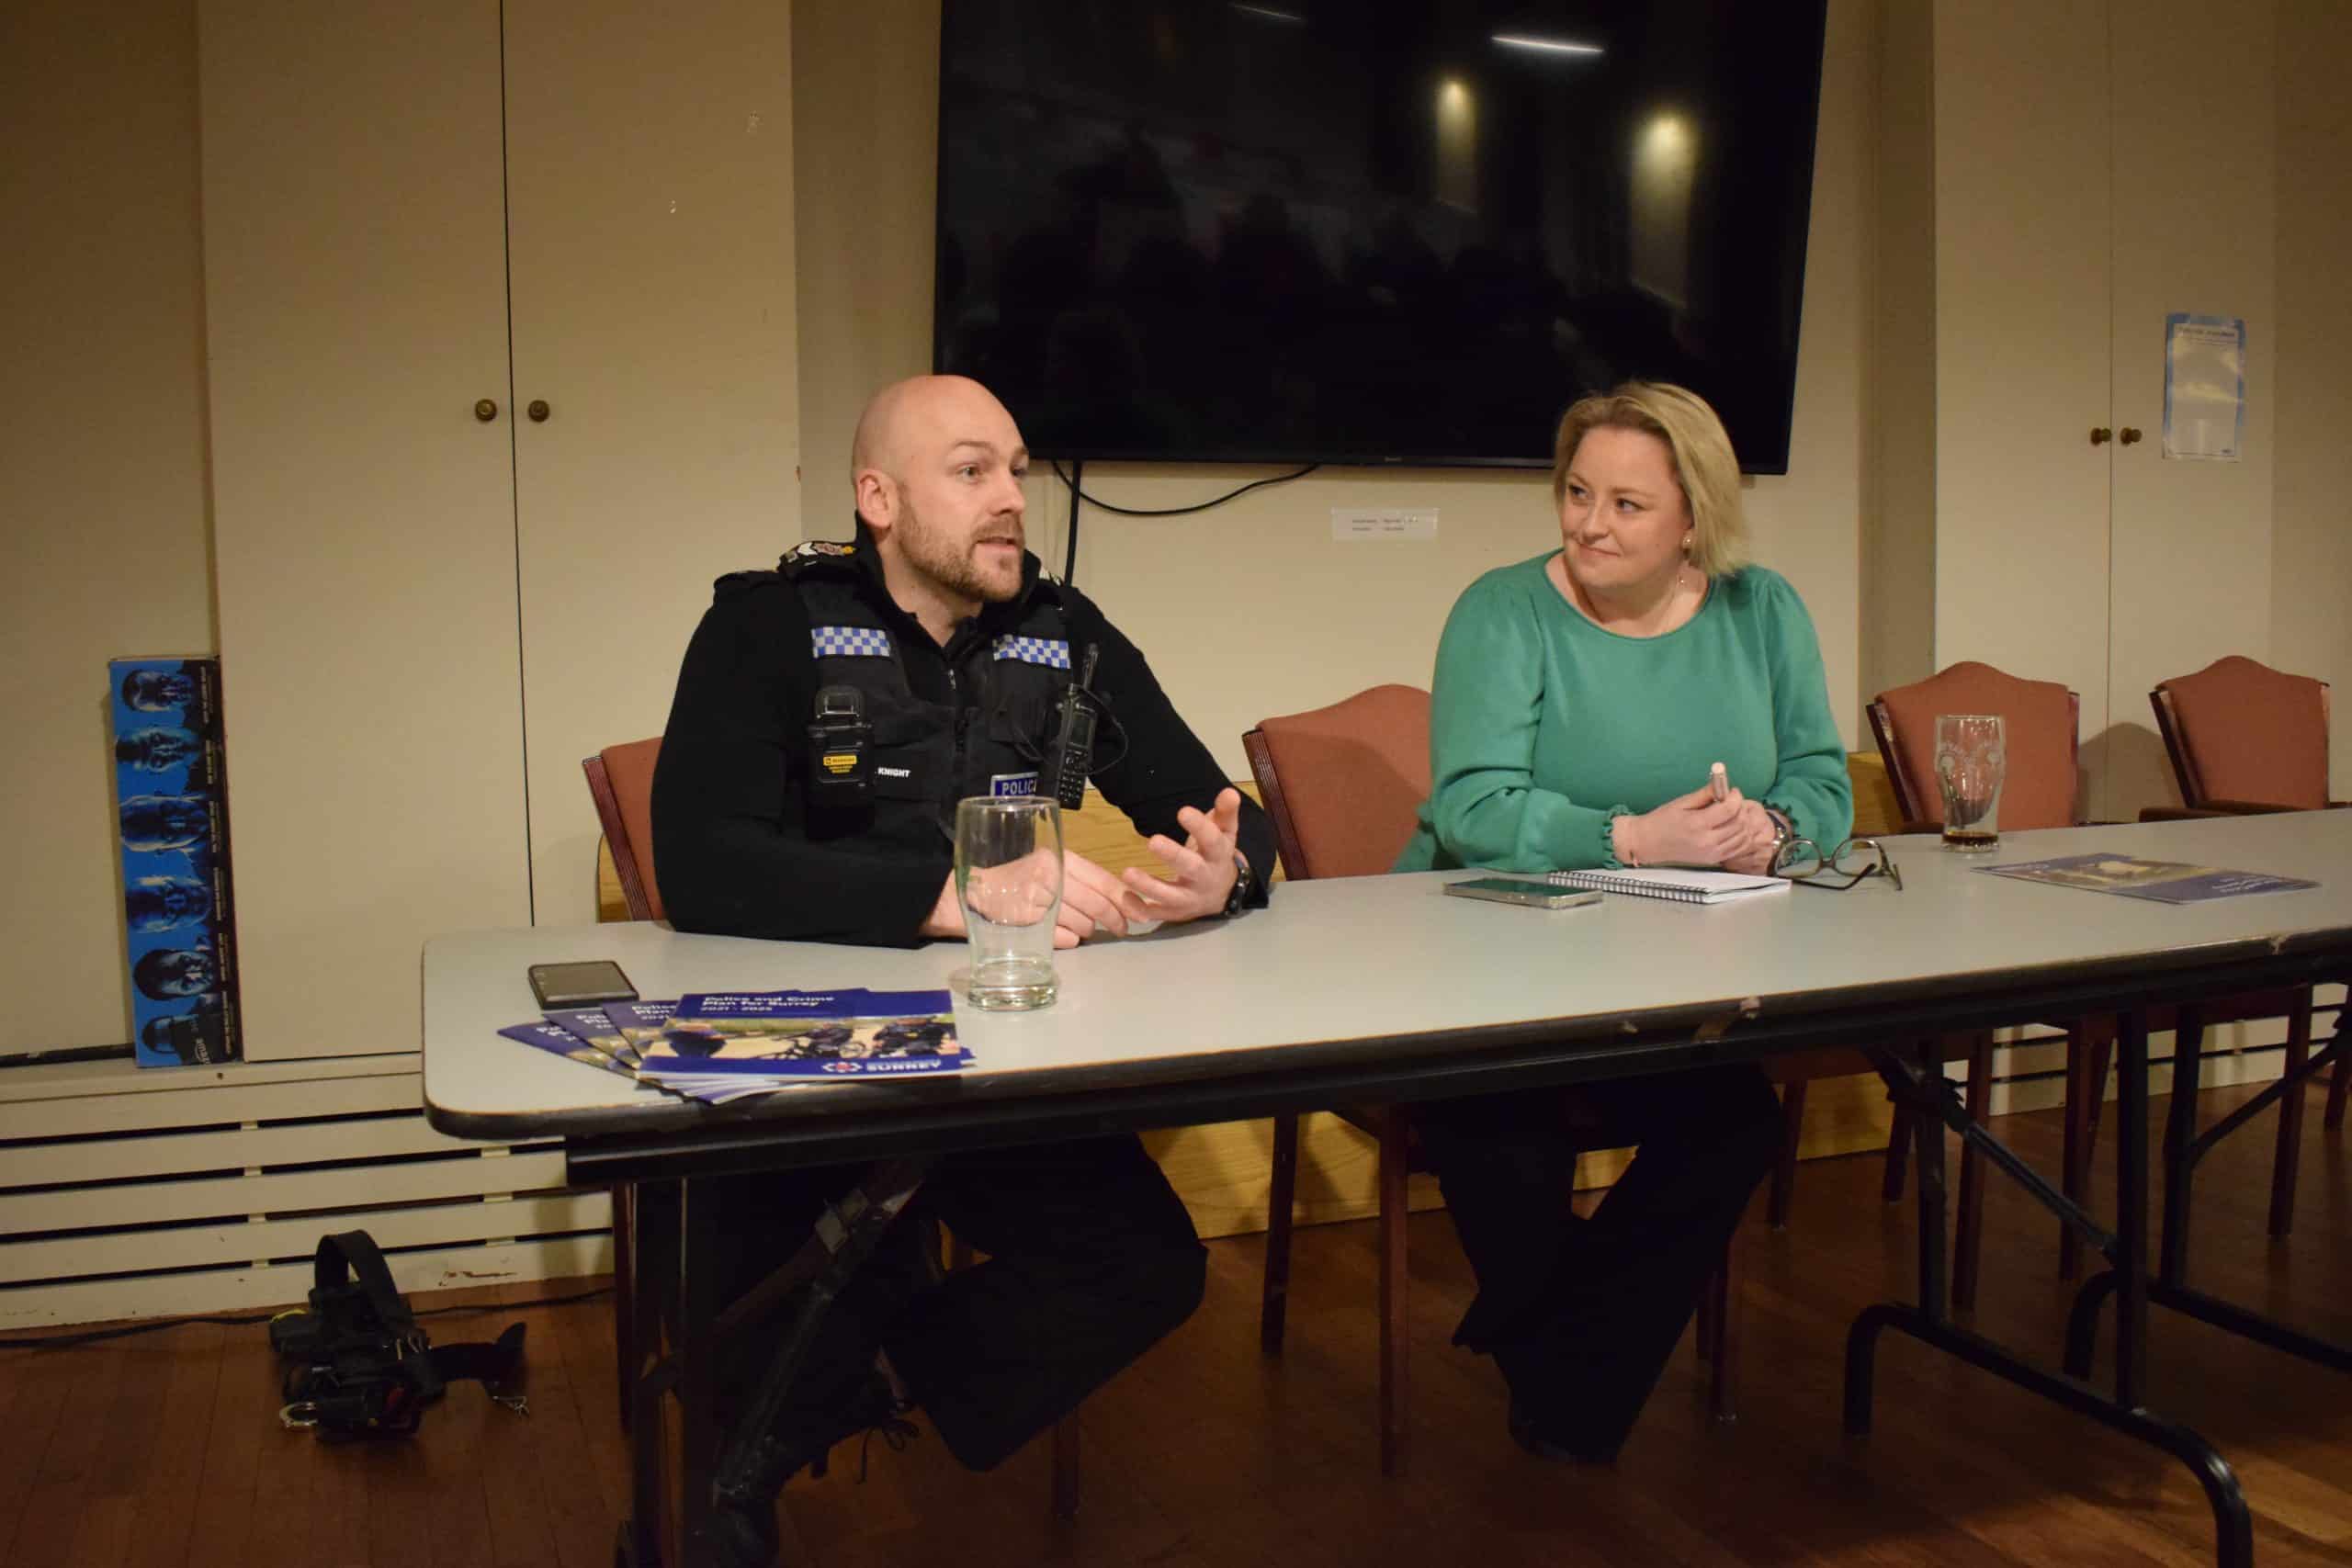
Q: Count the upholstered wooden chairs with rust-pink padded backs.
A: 4